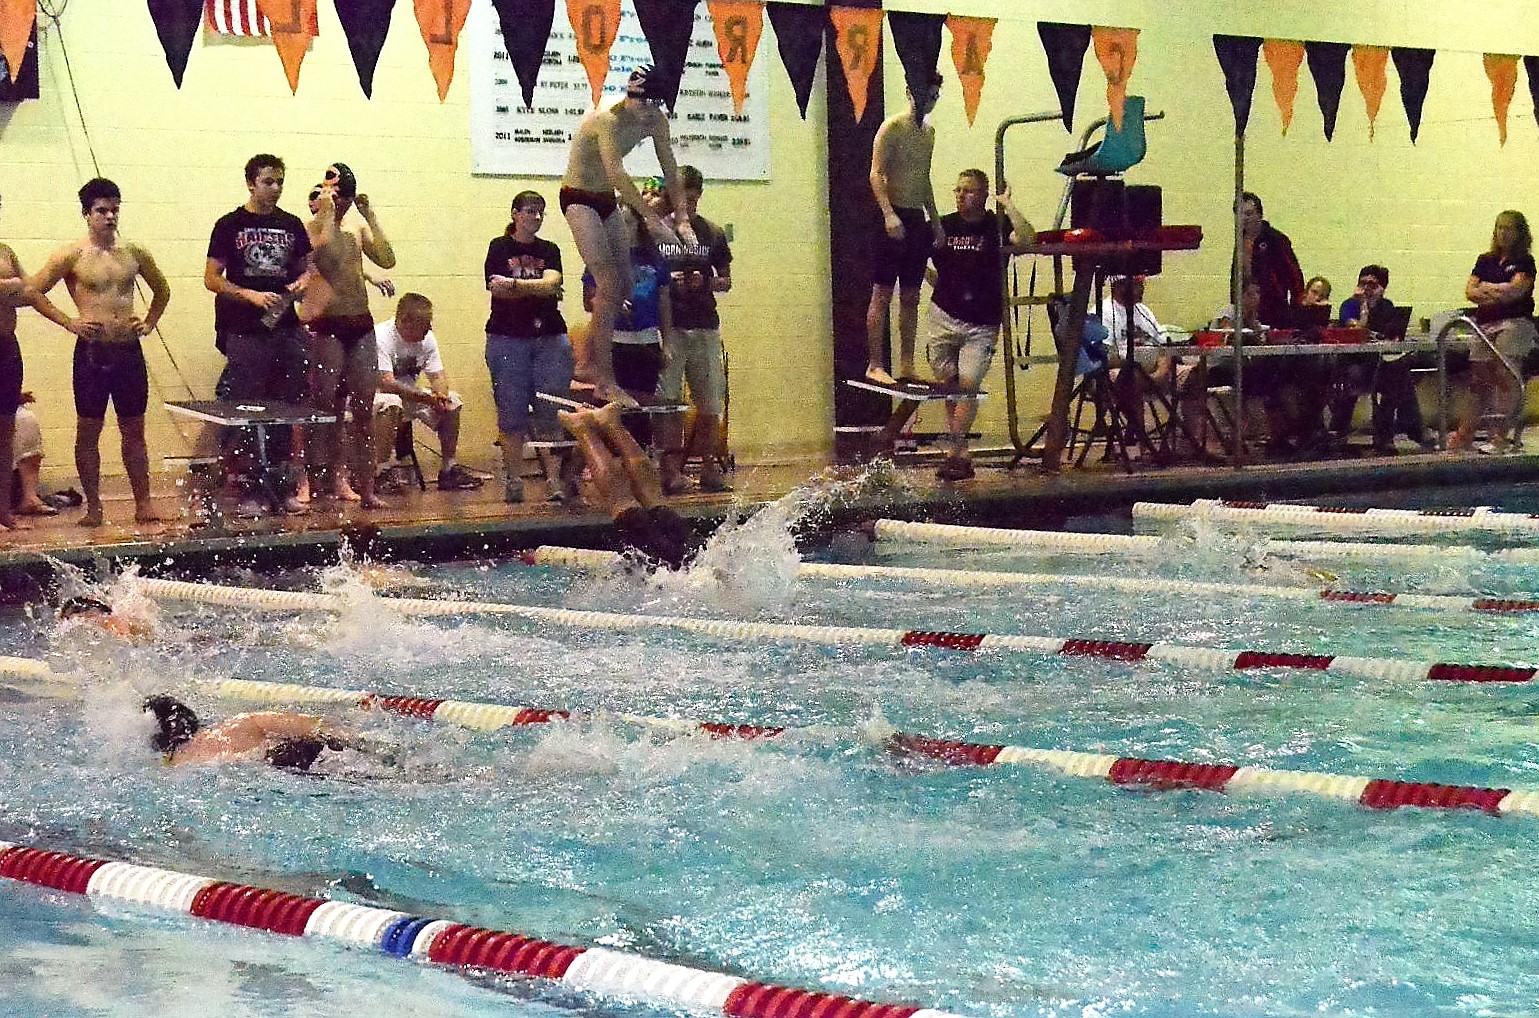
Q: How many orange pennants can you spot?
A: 11